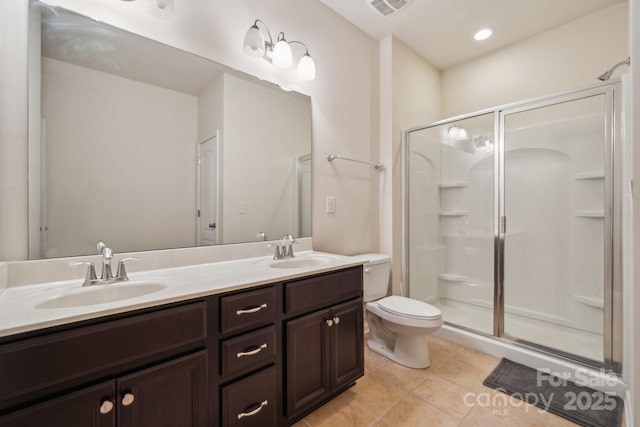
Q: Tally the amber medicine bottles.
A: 0